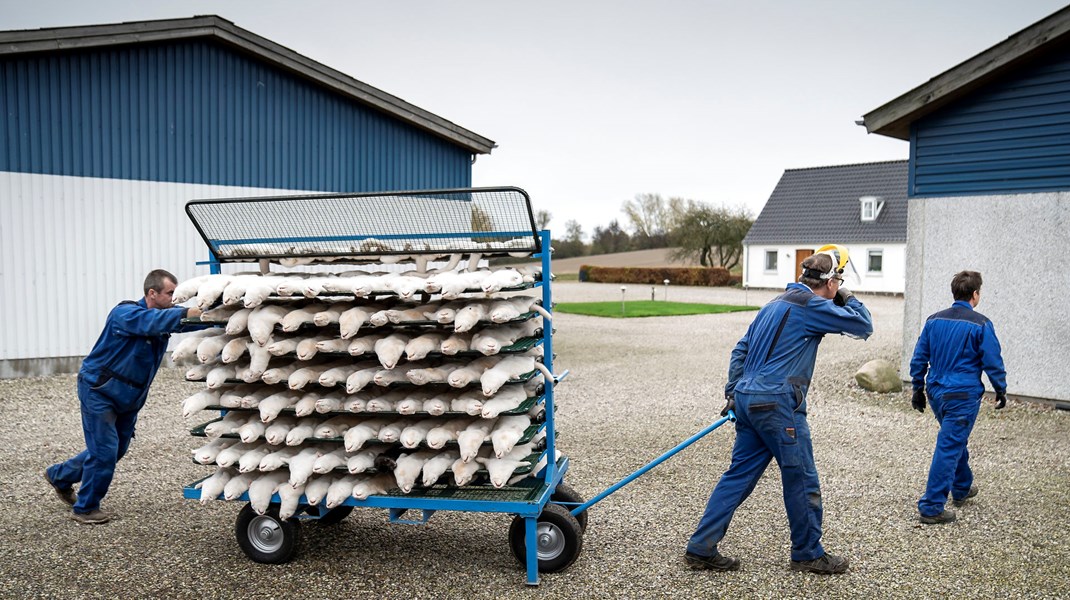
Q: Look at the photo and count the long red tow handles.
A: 0